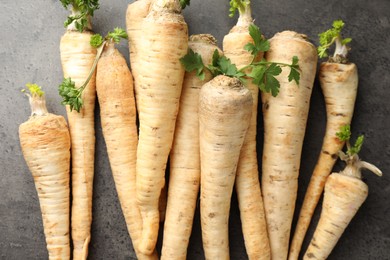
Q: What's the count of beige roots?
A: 10